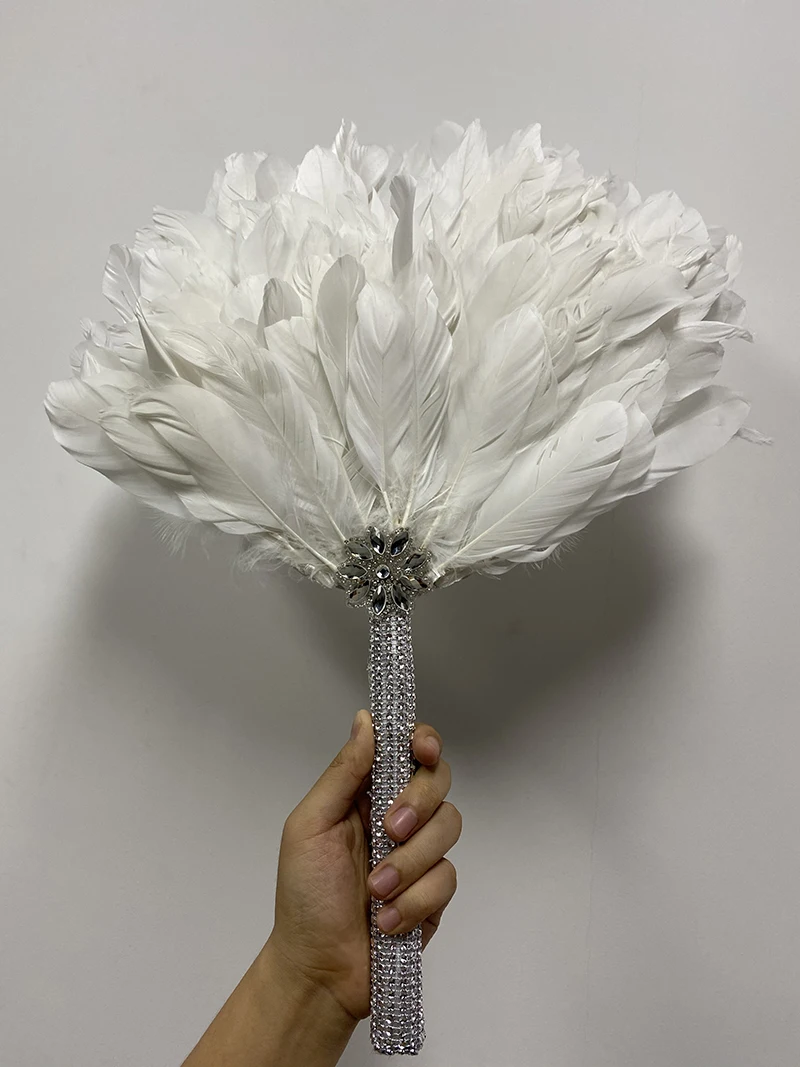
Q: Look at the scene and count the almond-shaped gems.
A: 9